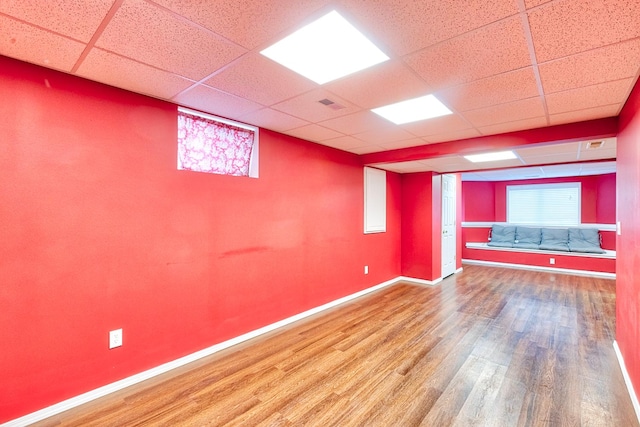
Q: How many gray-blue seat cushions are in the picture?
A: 4